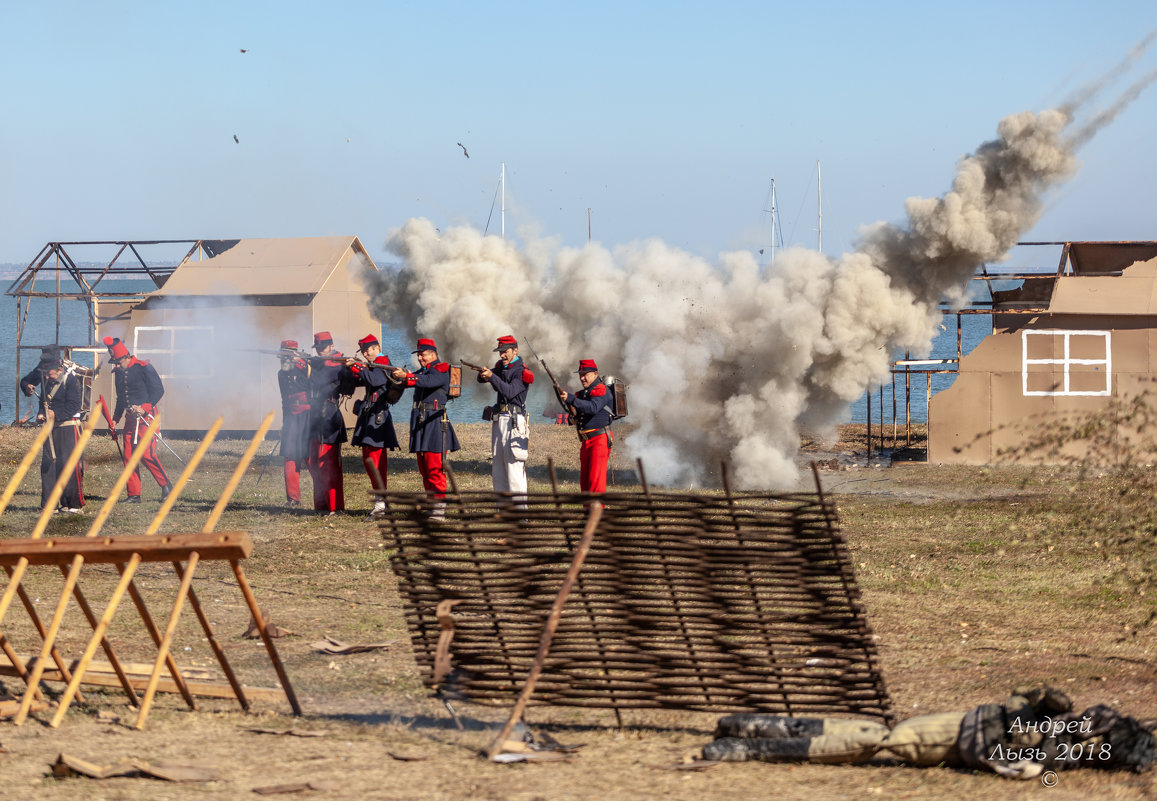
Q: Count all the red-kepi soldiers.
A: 6